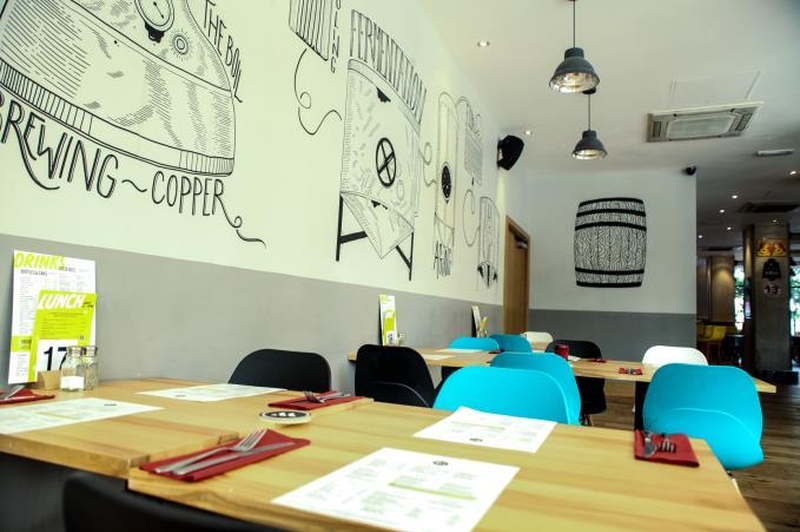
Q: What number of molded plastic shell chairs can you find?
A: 11